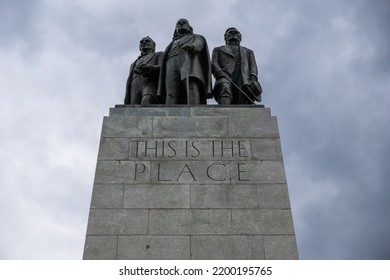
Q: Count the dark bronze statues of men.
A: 3